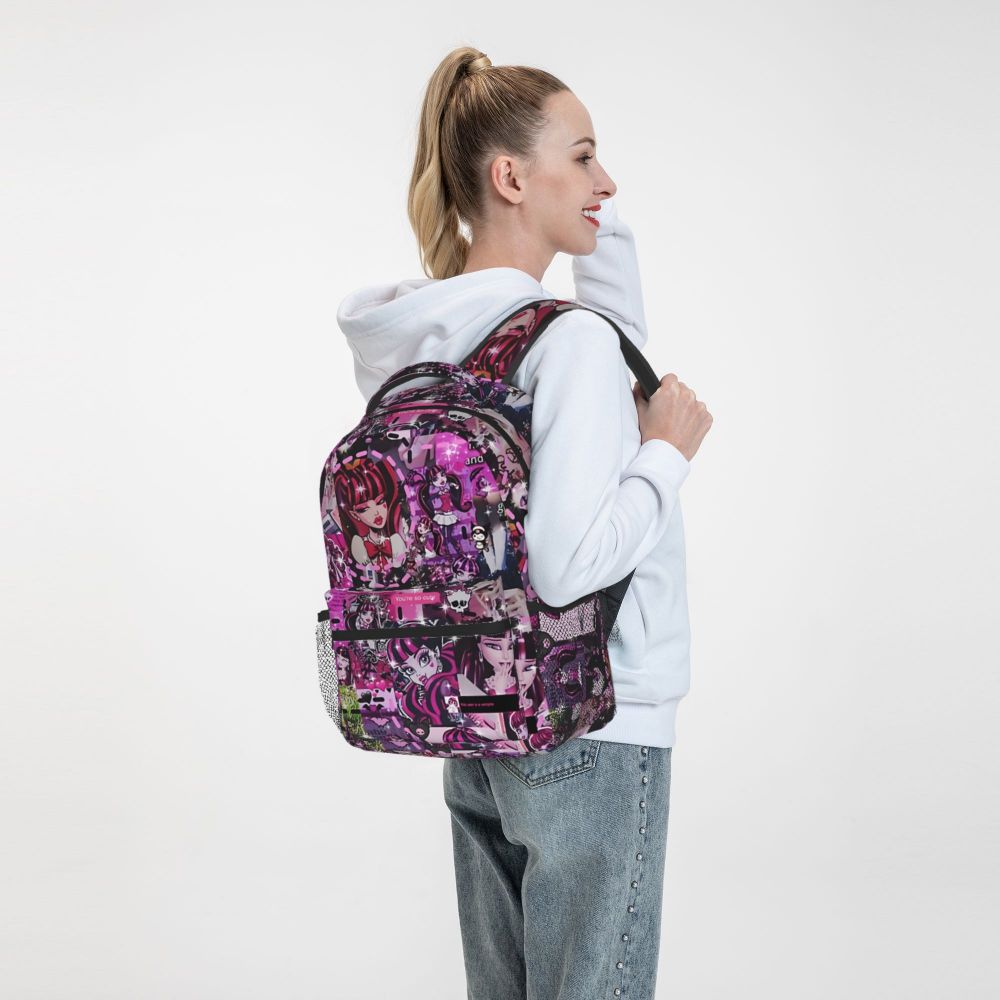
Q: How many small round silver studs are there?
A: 10